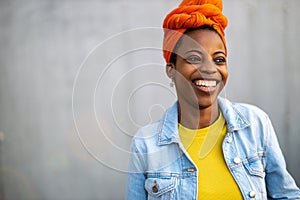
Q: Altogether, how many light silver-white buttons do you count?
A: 3